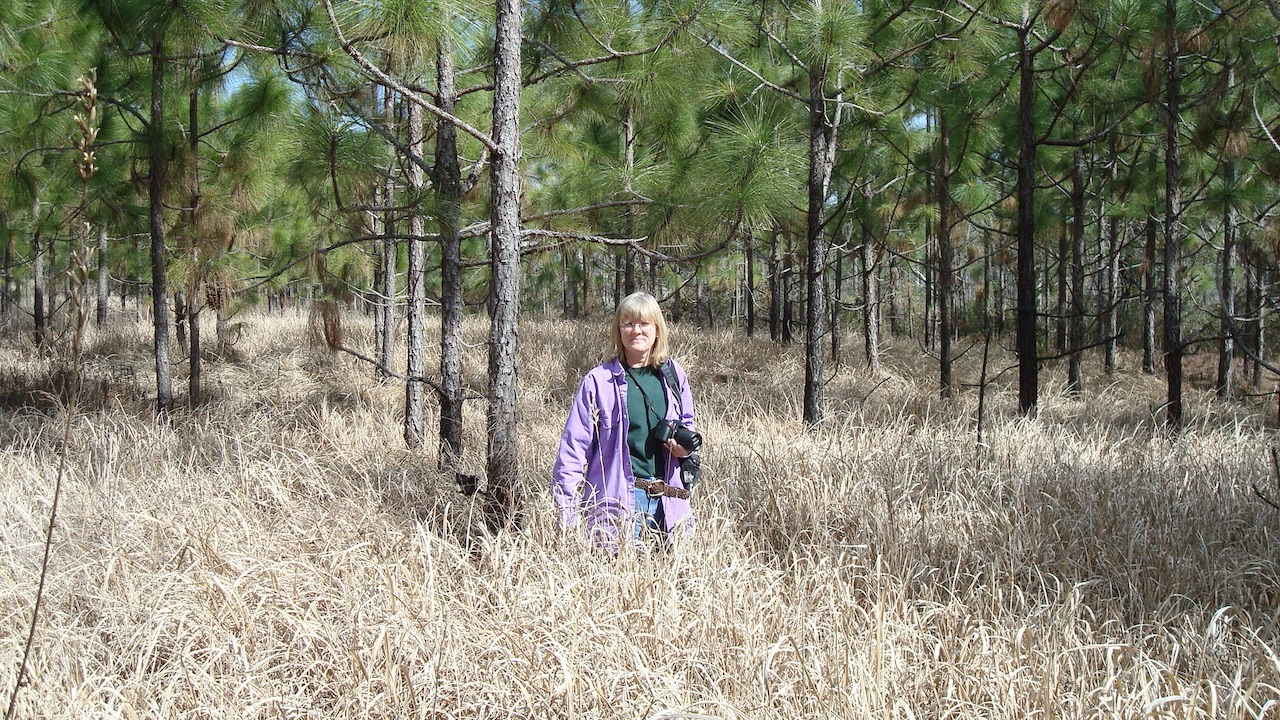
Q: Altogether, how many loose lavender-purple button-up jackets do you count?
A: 1